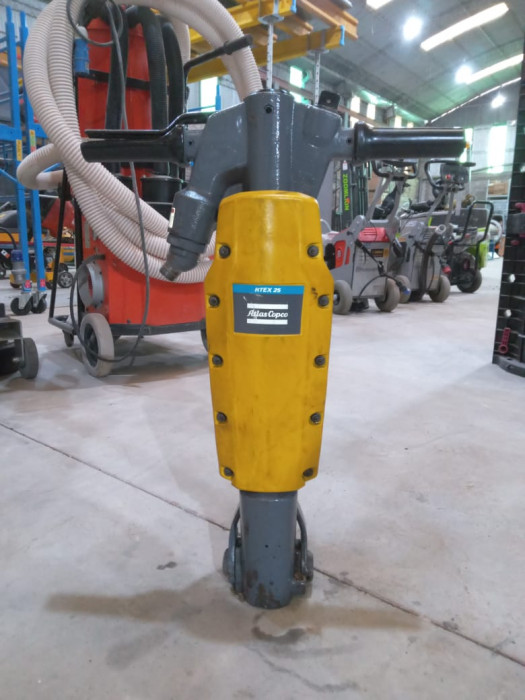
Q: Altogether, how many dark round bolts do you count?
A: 10